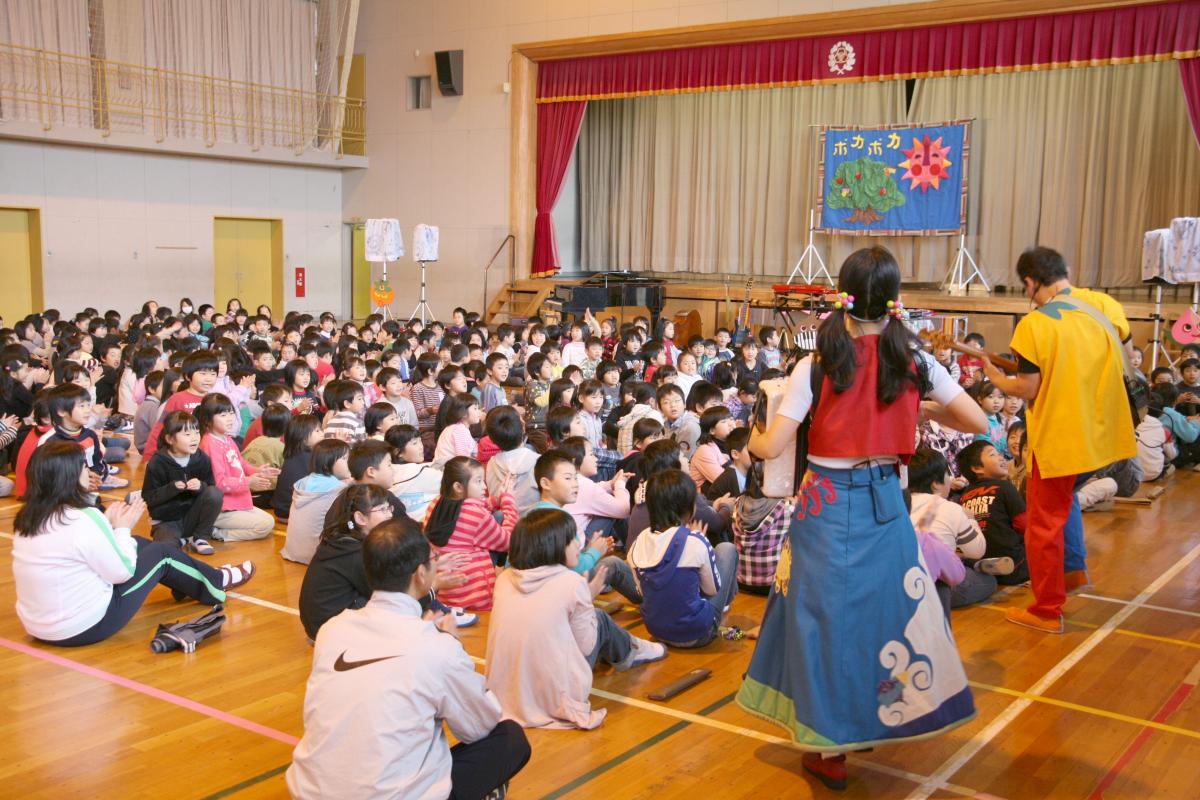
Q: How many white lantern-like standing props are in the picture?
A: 4